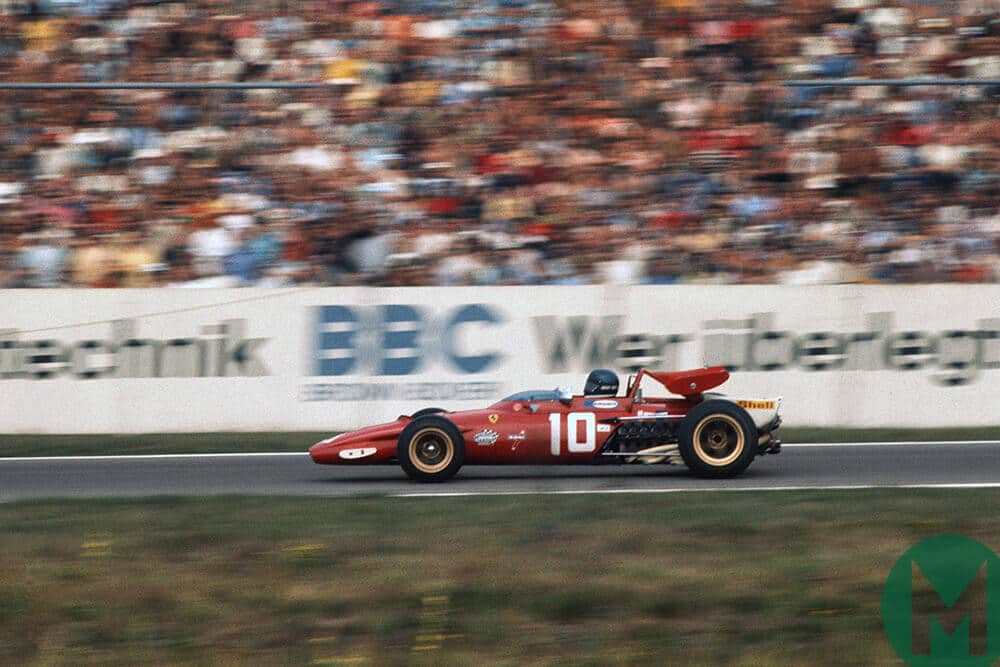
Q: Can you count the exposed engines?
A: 1